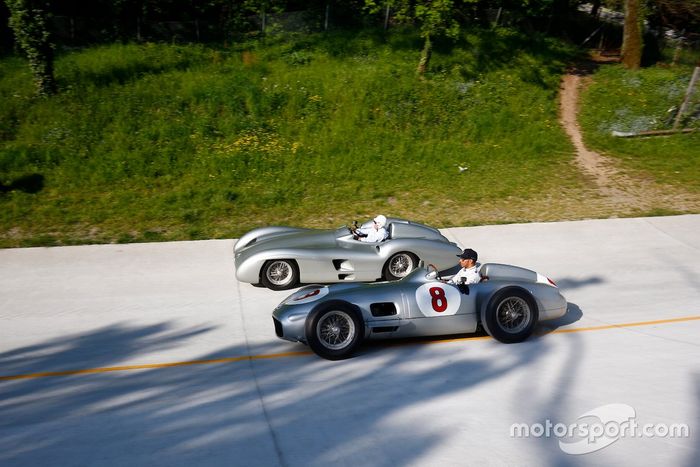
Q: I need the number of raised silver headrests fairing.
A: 2